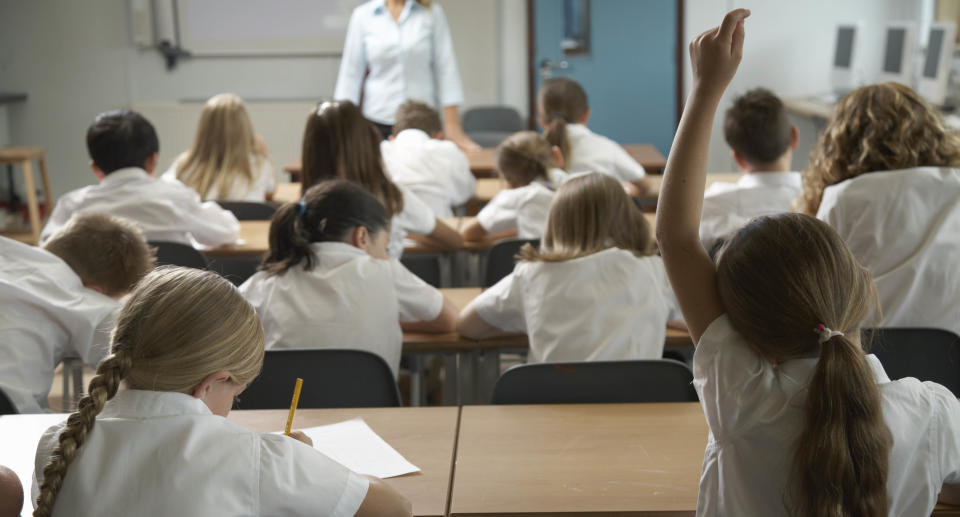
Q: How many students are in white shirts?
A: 13